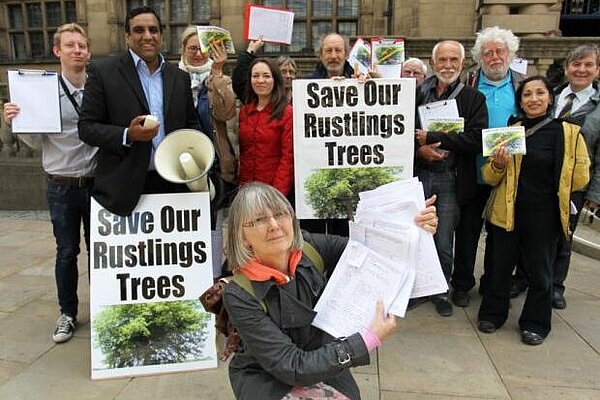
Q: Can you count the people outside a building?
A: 12